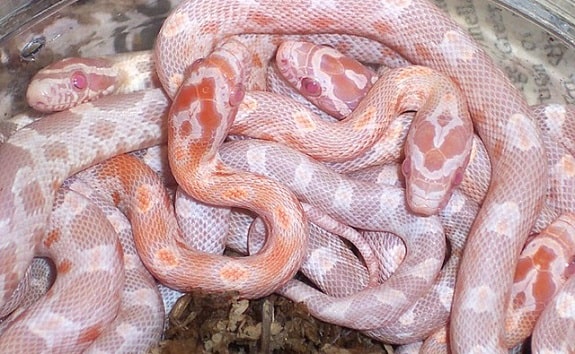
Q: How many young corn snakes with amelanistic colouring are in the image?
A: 5